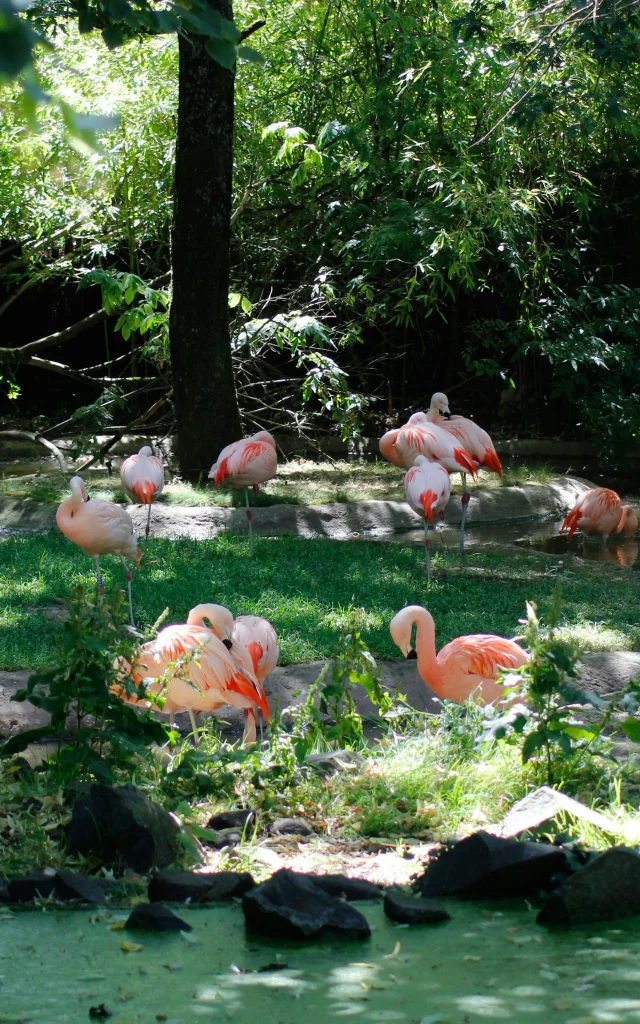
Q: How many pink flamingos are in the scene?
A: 11